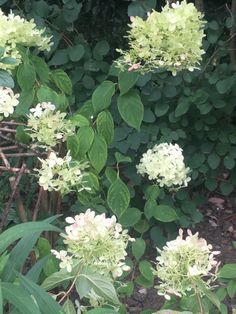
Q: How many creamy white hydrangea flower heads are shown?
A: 8